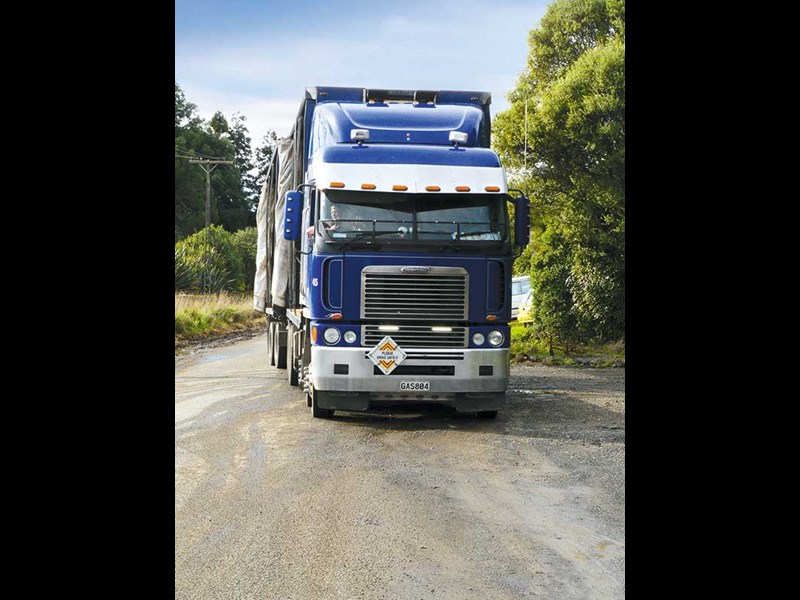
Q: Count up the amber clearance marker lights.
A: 6